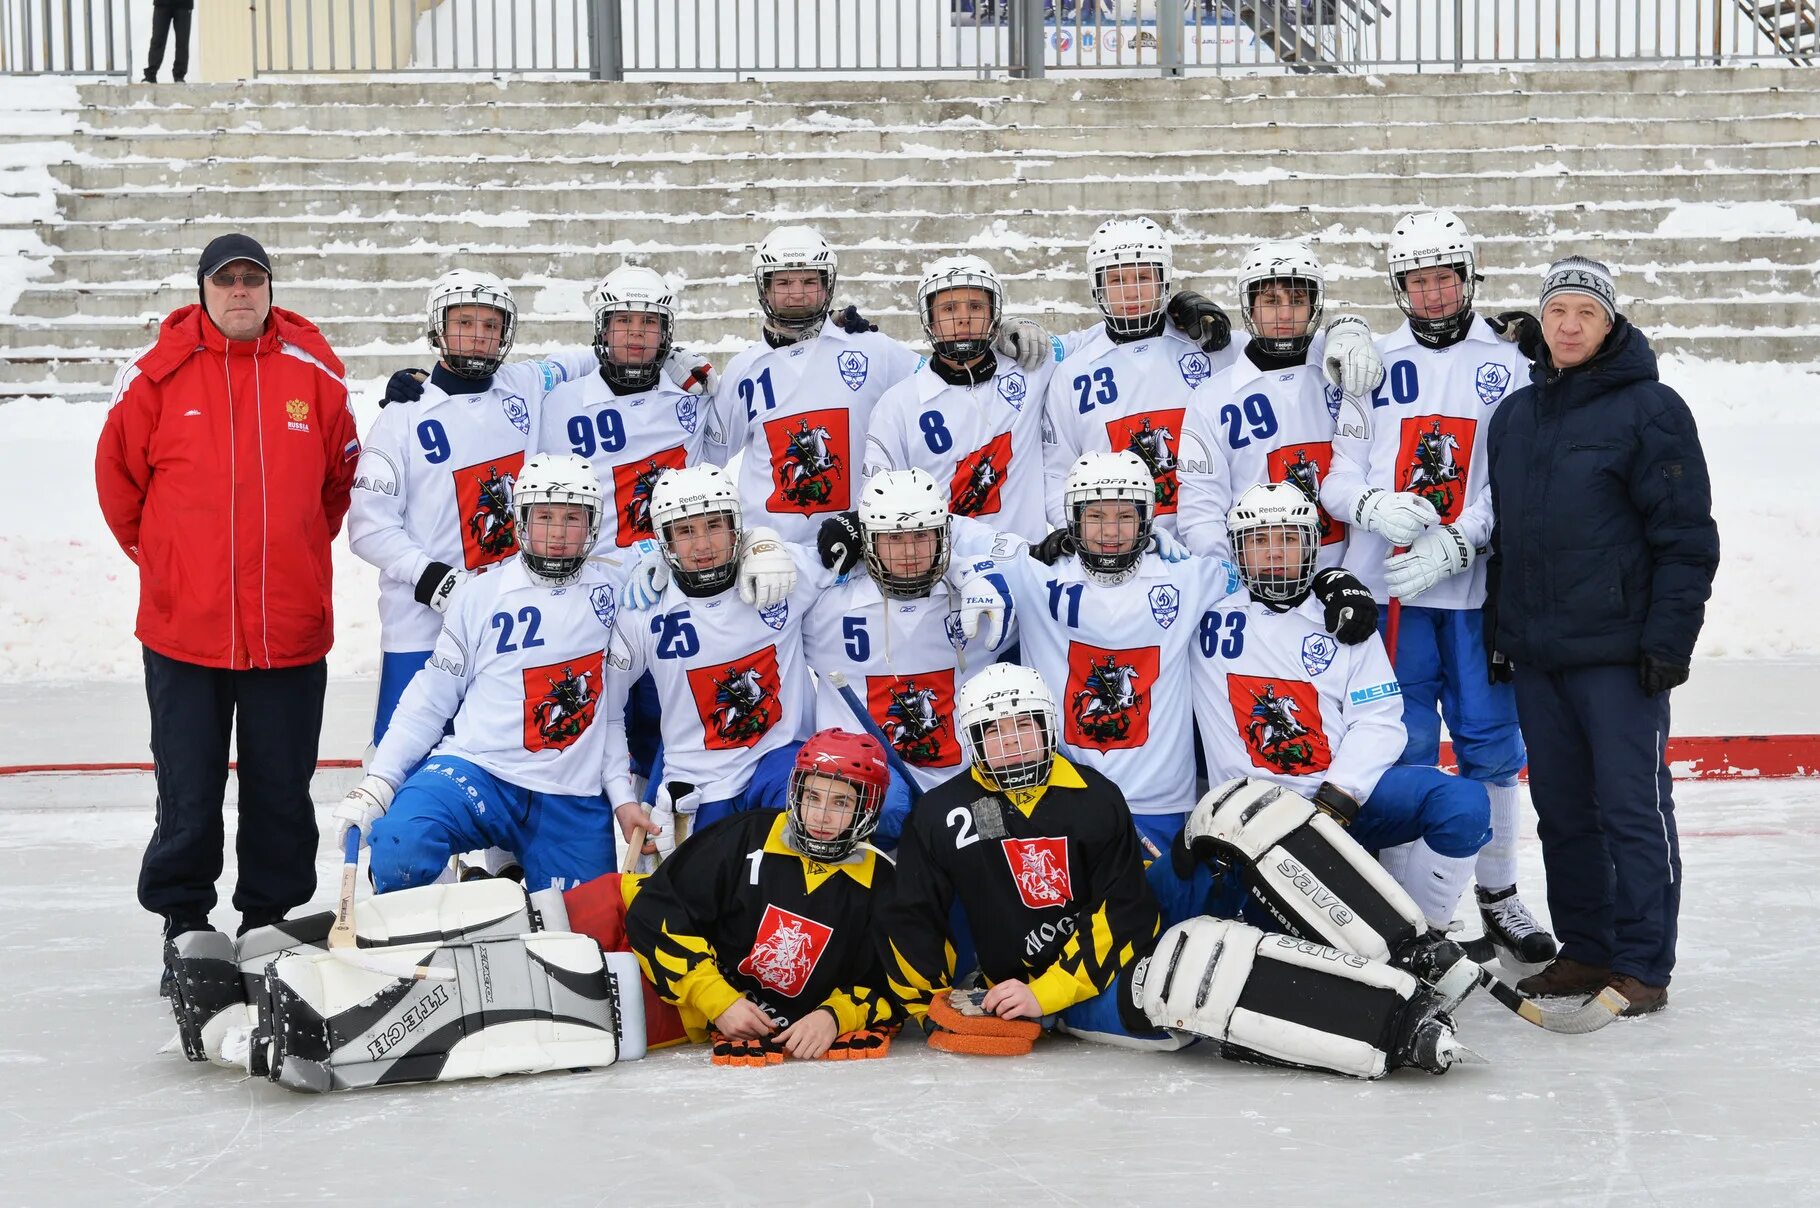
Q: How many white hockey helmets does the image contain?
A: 13